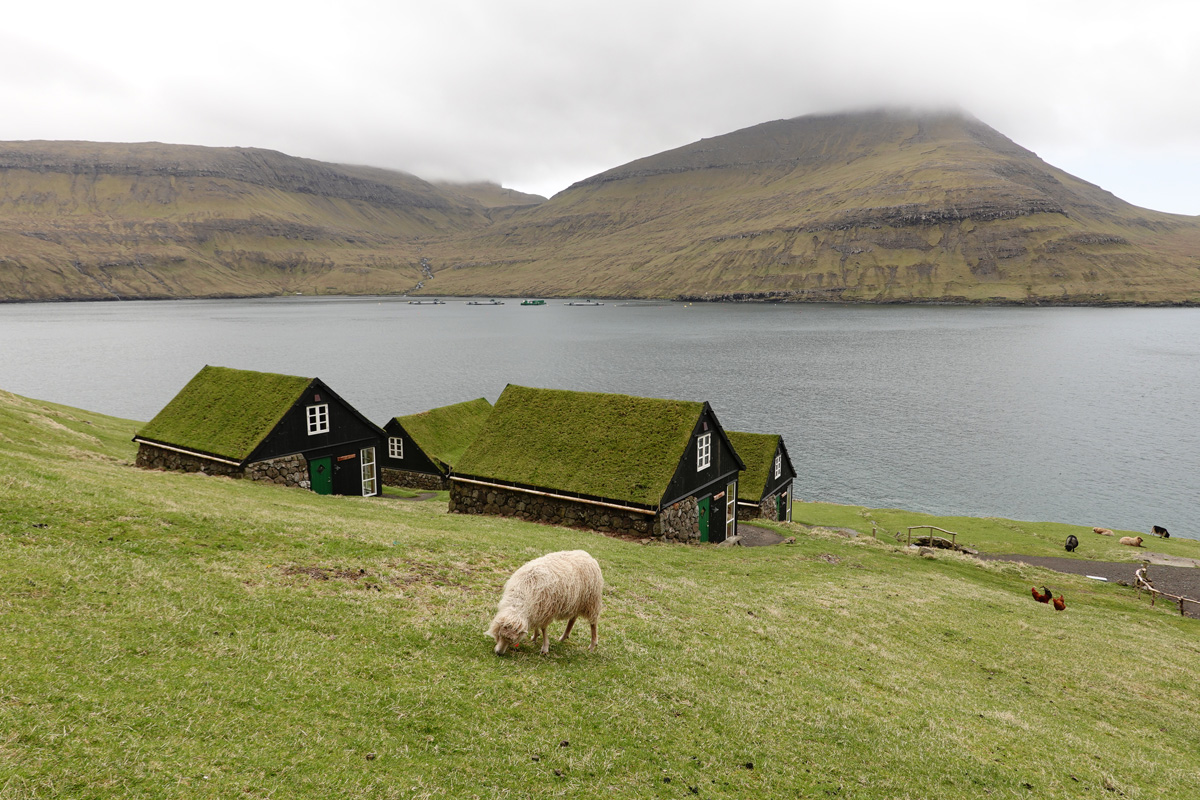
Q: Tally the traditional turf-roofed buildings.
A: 4